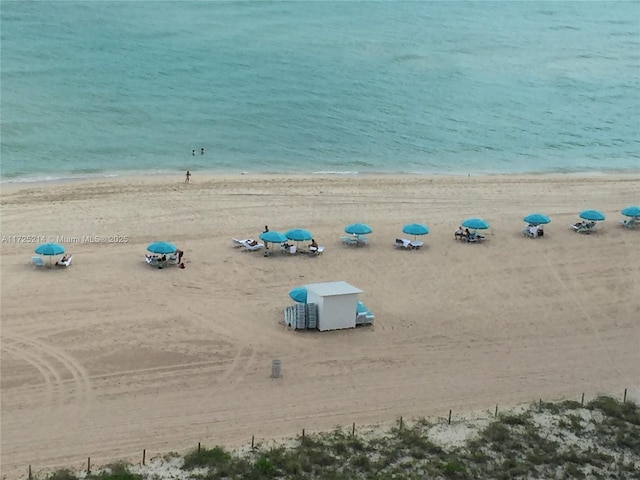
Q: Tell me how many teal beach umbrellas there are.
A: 11